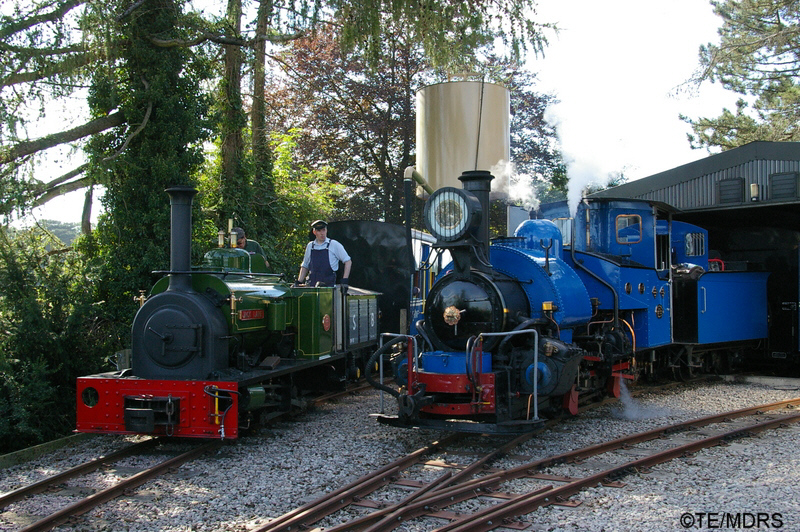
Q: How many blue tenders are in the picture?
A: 1